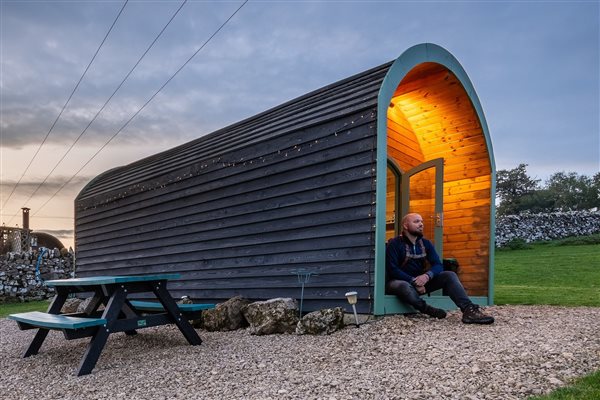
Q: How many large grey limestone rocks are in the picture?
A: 3